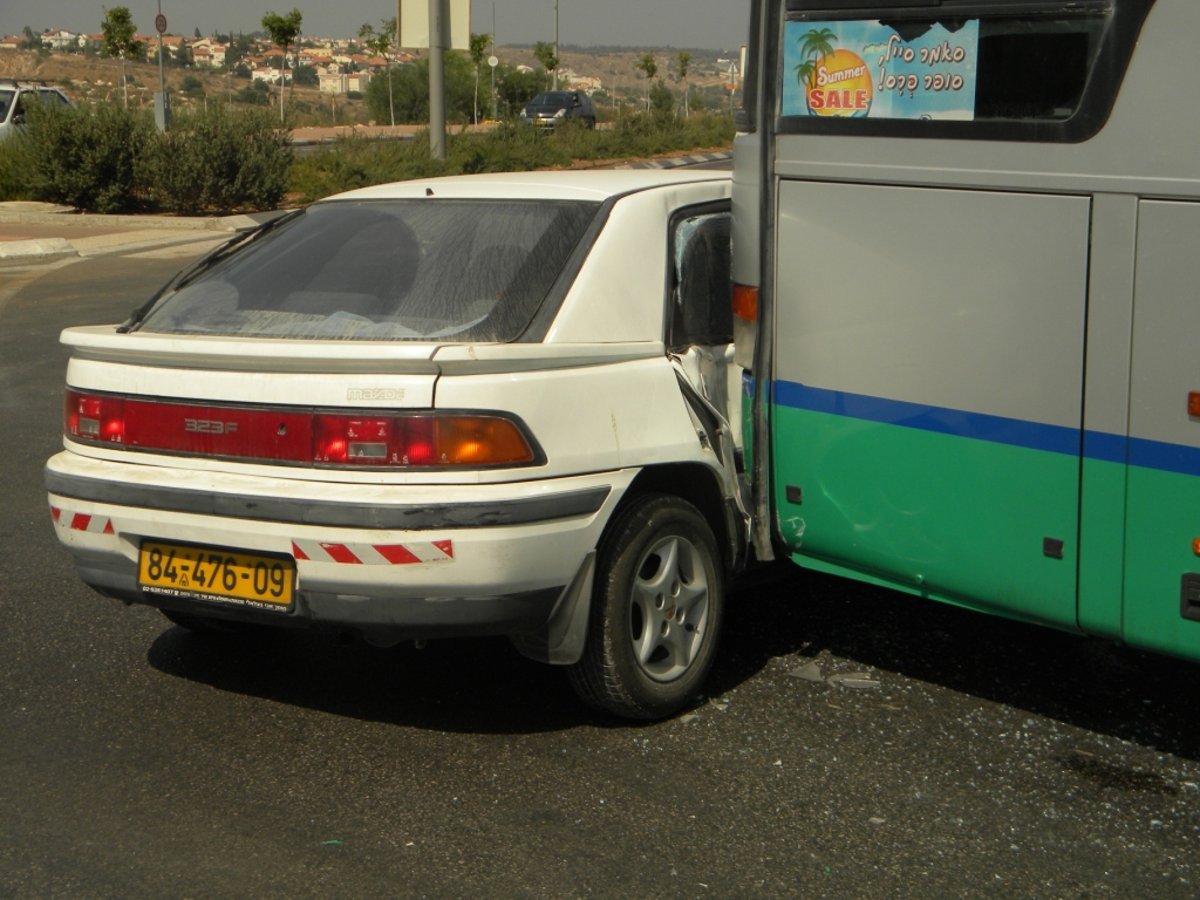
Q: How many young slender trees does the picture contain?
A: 7